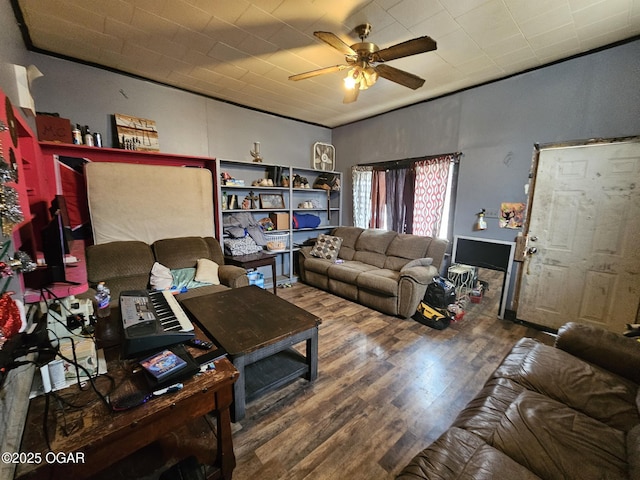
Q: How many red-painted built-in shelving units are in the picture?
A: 1